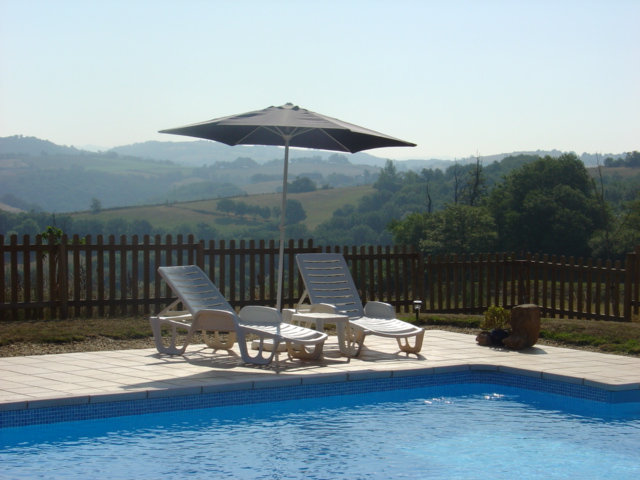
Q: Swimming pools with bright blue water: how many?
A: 1